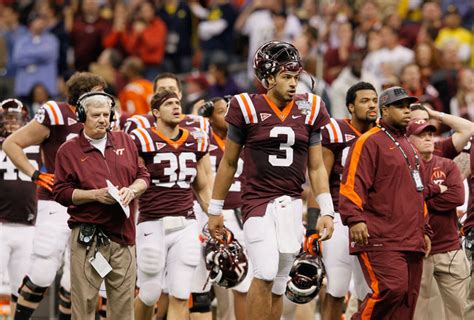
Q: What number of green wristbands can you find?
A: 0